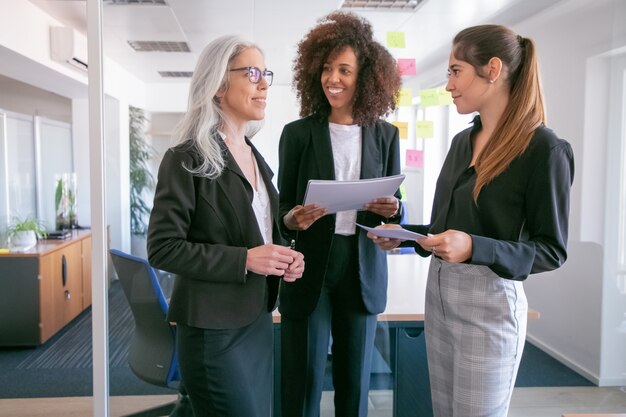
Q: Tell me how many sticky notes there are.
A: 9